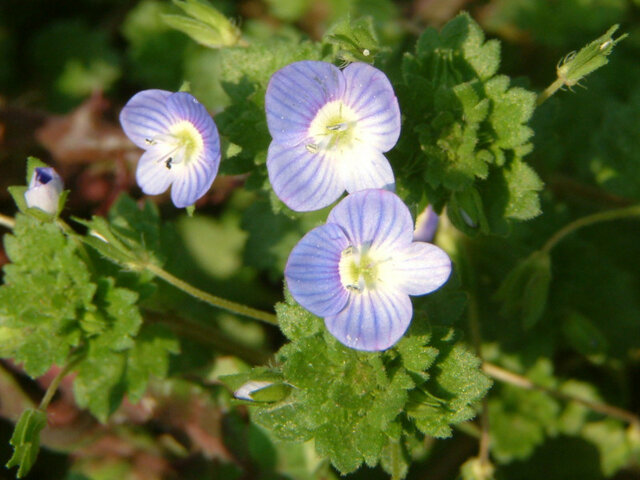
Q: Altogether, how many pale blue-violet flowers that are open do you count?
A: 3